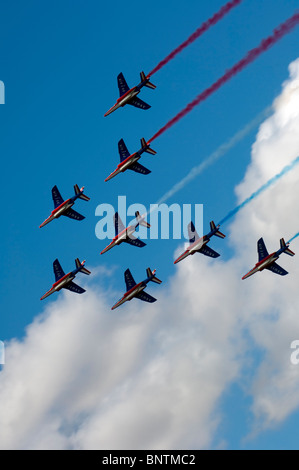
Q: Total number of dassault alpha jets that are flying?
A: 8